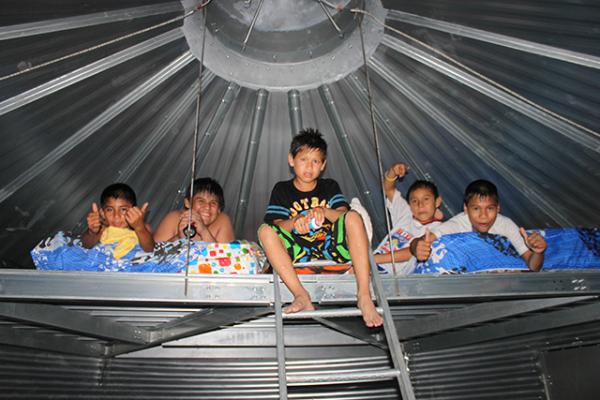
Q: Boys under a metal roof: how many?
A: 5